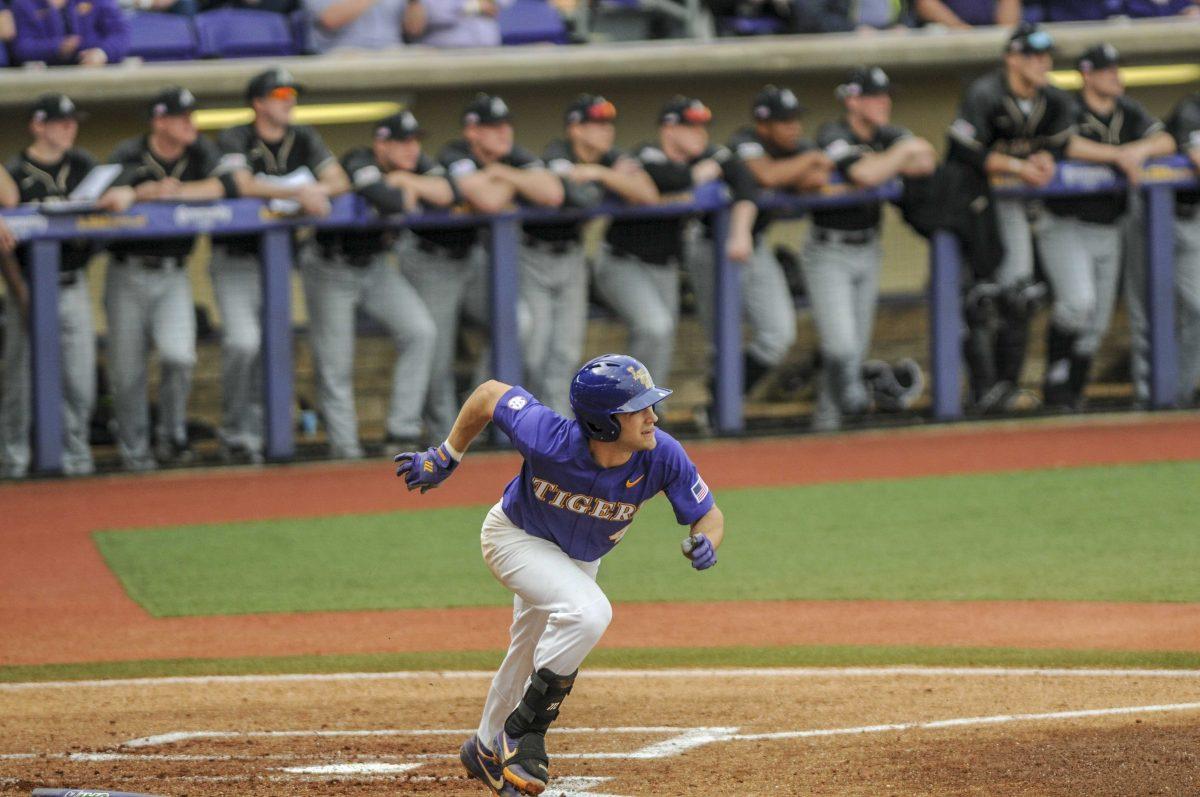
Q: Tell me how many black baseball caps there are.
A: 11